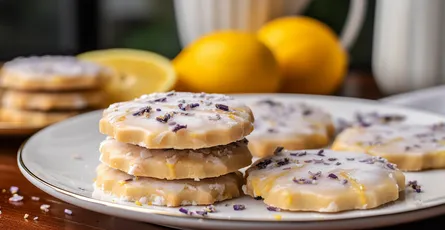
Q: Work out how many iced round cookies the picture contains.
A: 9